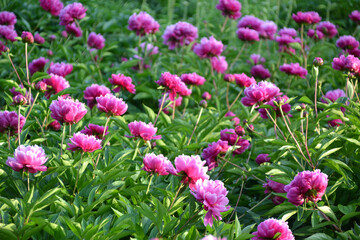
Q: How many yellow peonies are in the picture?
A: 0